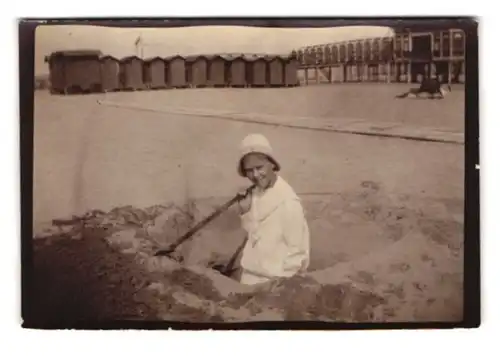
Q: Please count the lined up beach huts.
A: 11